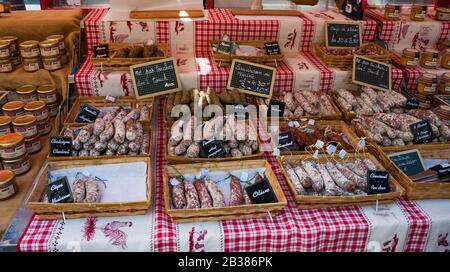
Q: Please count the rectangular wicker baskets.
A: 15